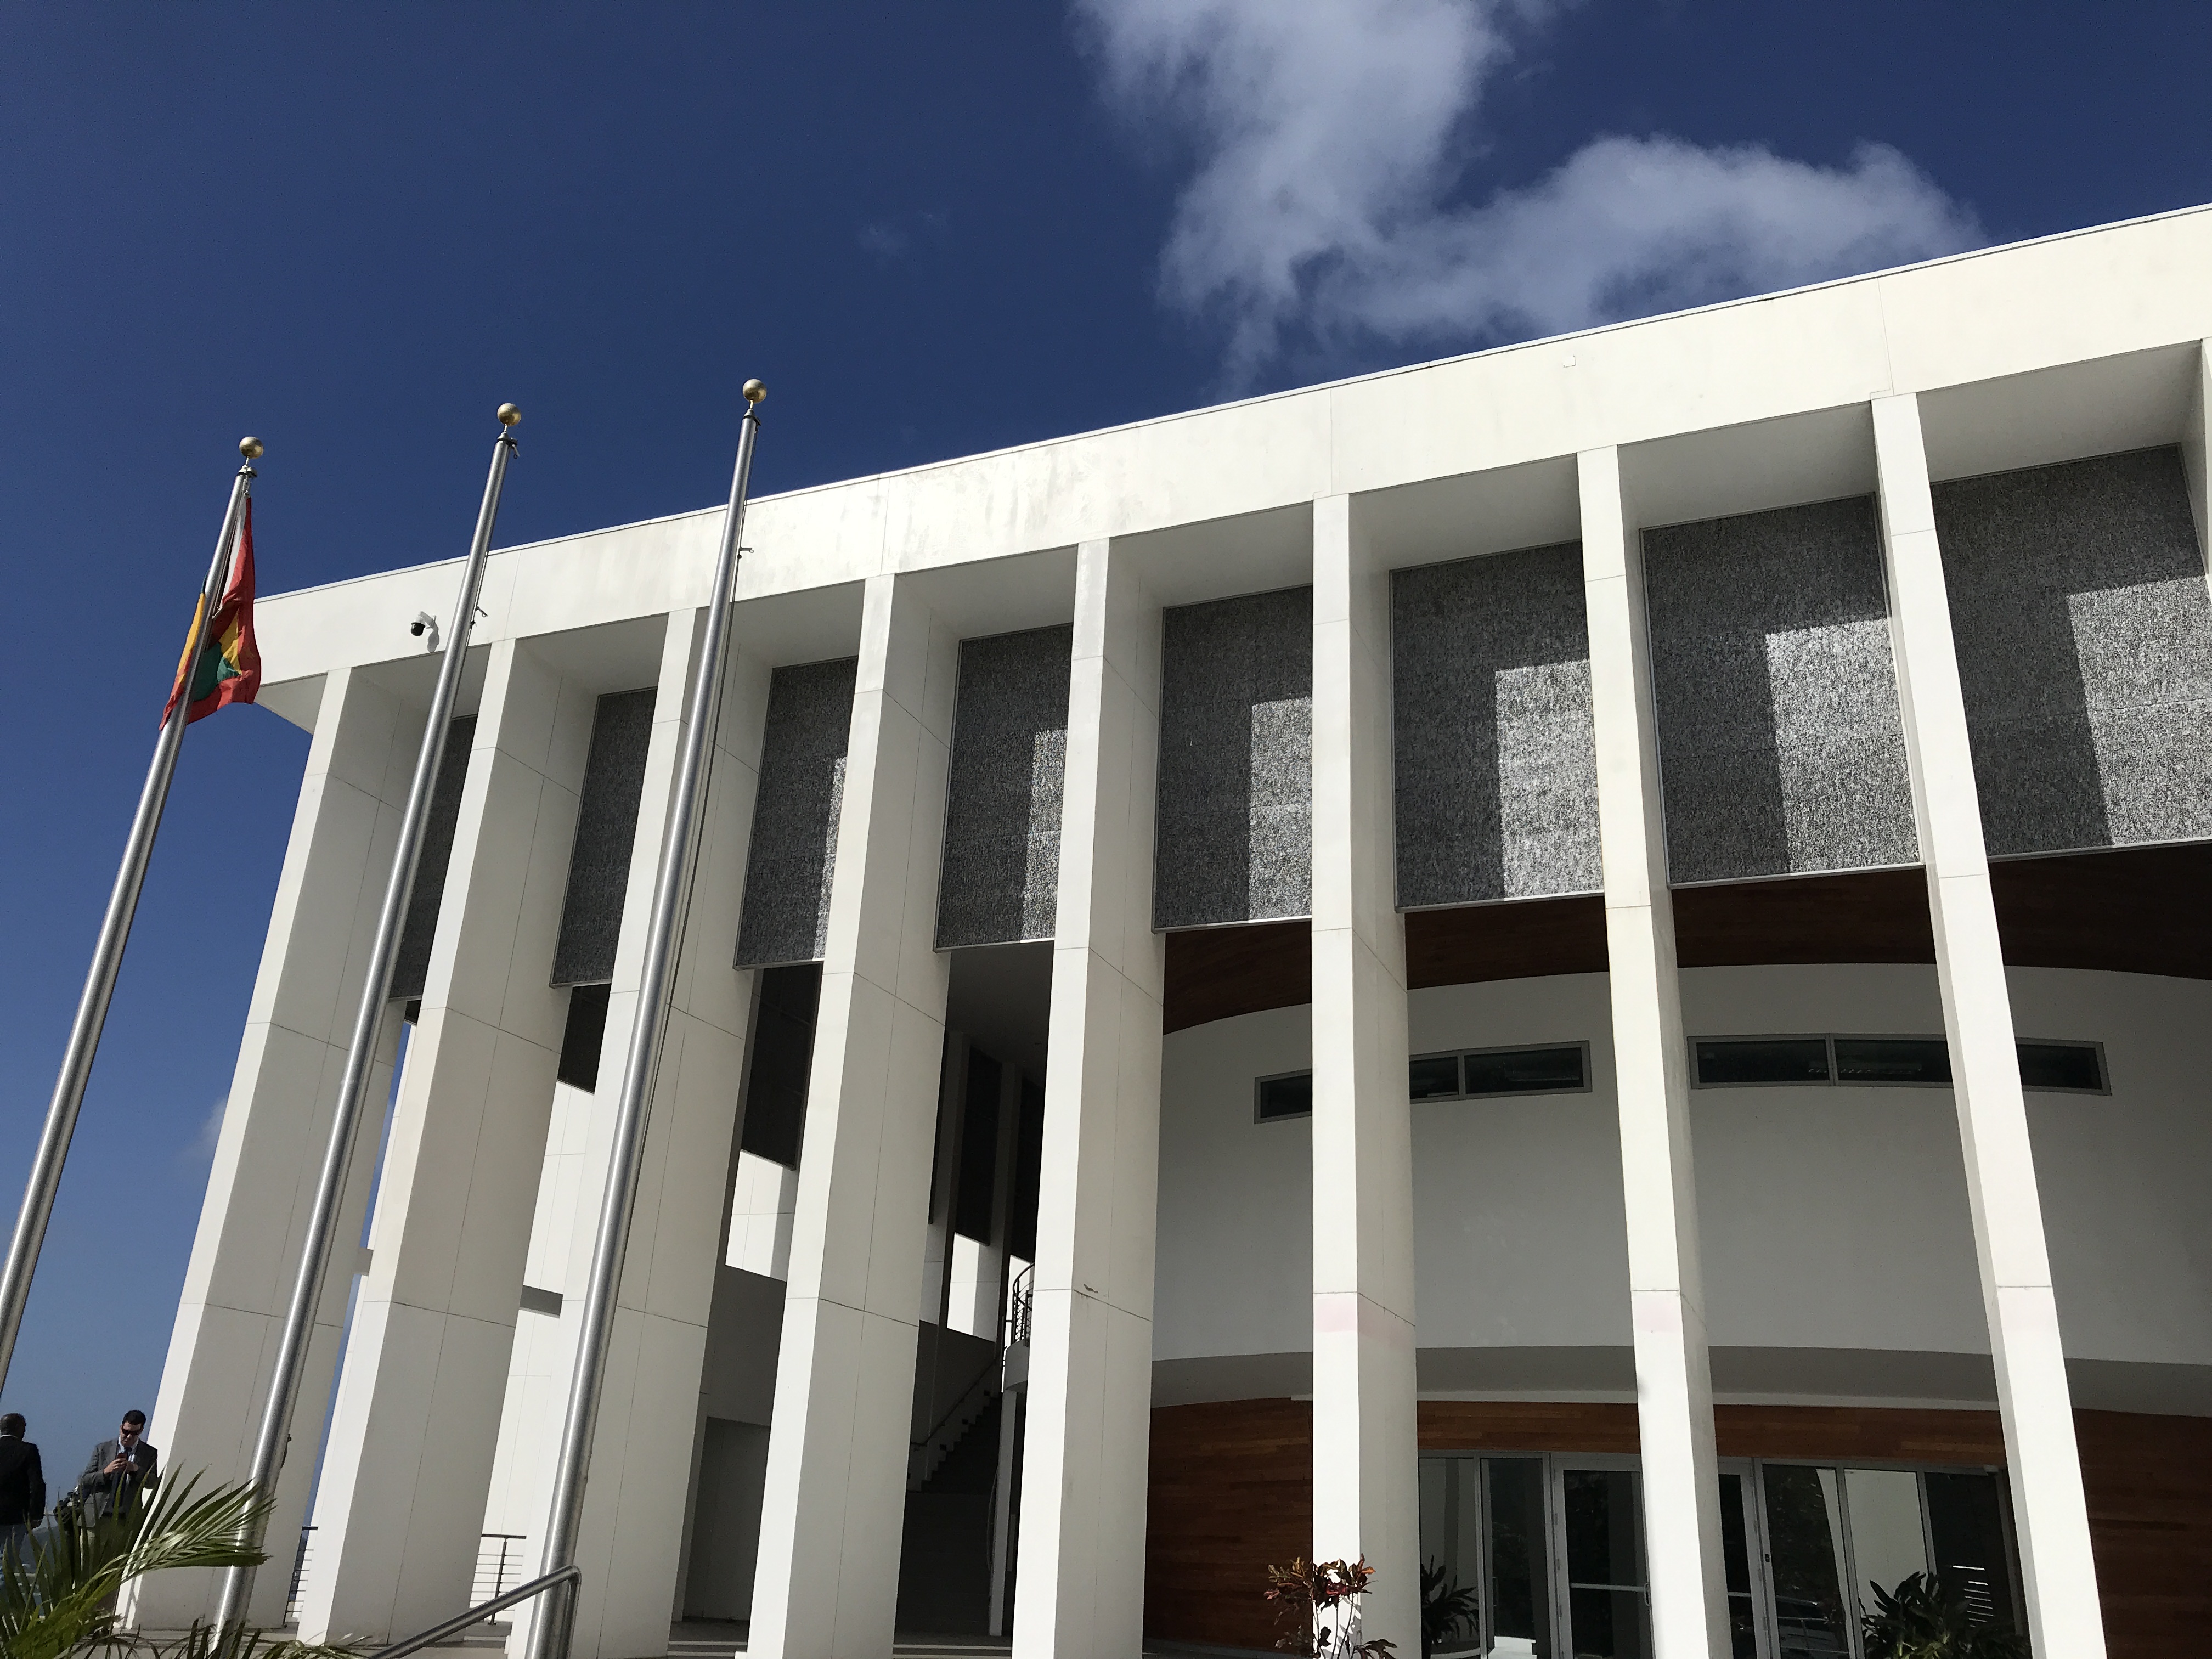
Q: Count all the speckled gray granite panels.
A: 8